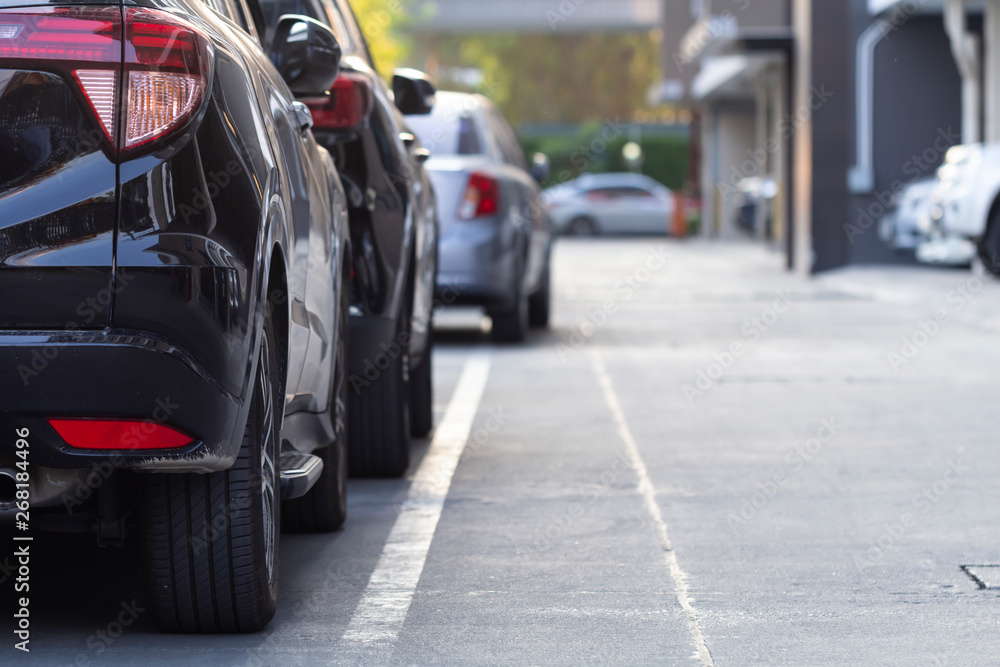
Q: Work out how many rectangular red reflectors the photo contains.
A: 1